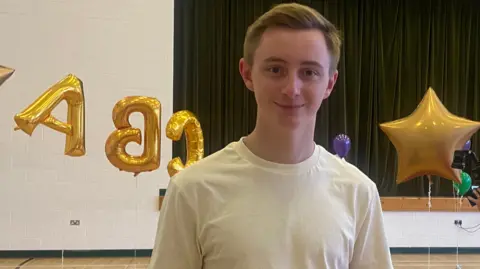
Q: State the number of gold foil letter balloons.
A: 3